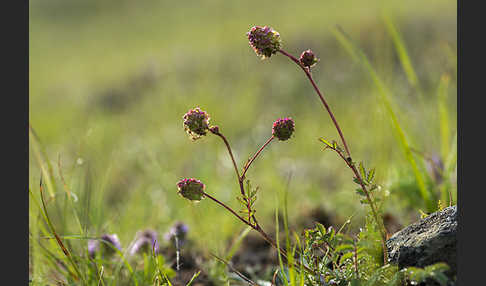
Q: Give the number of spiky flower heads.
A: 5